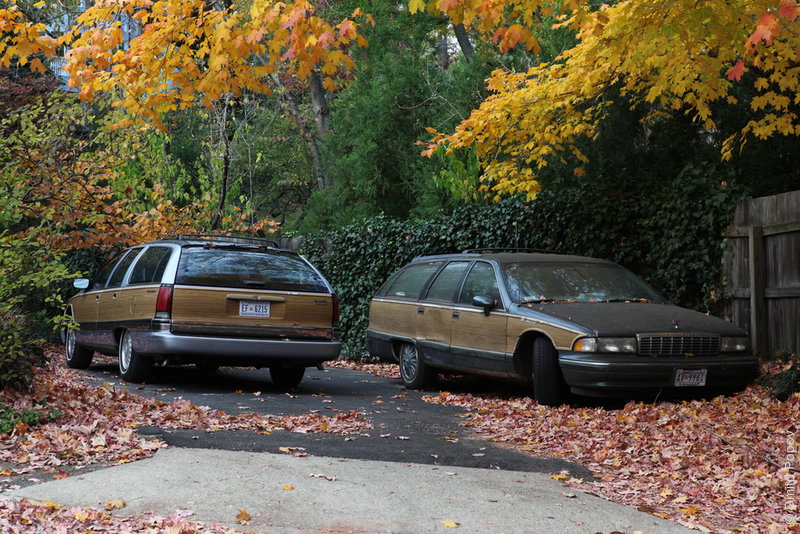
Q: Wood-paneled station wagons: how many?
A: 2